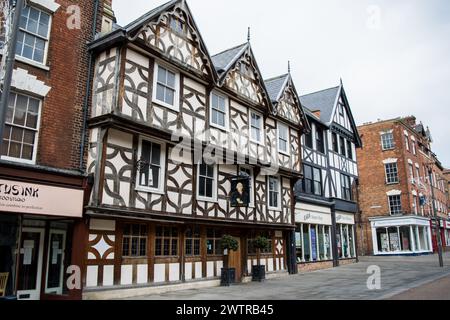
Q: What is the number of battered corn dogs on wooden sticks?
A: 0